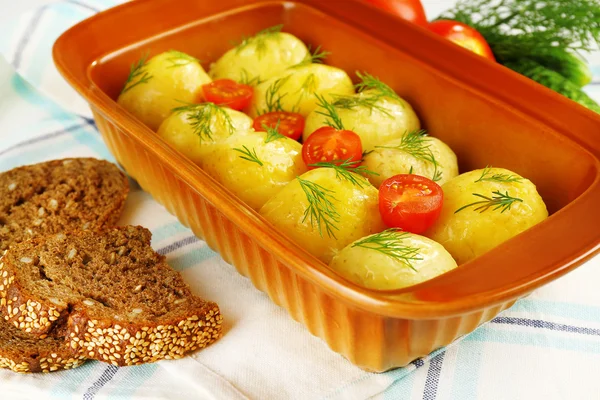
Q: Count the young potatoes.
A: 10